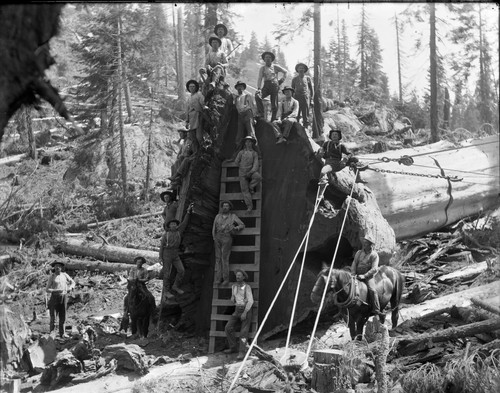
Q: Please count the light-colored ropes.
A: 3